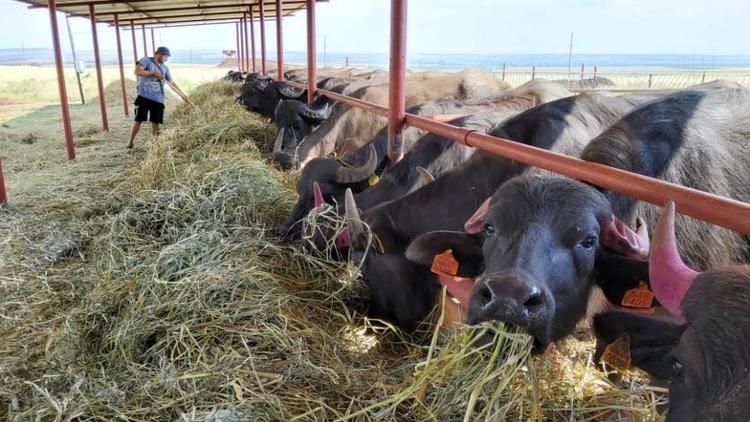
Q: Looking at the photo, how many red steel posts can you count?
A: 15